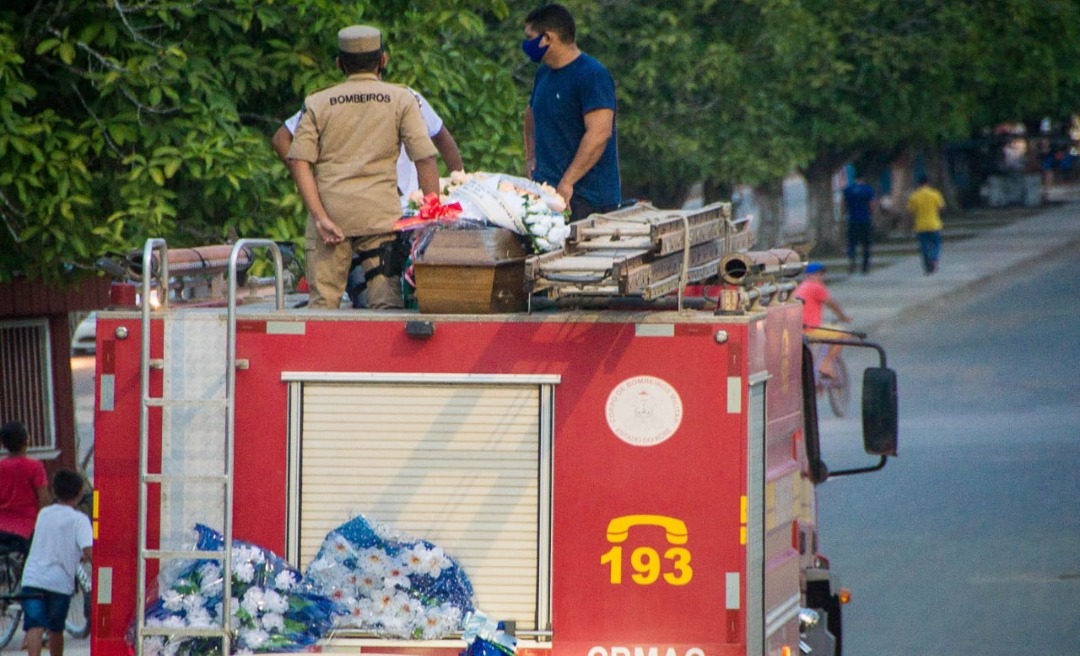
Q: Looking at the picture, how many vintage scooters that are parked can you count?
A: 0